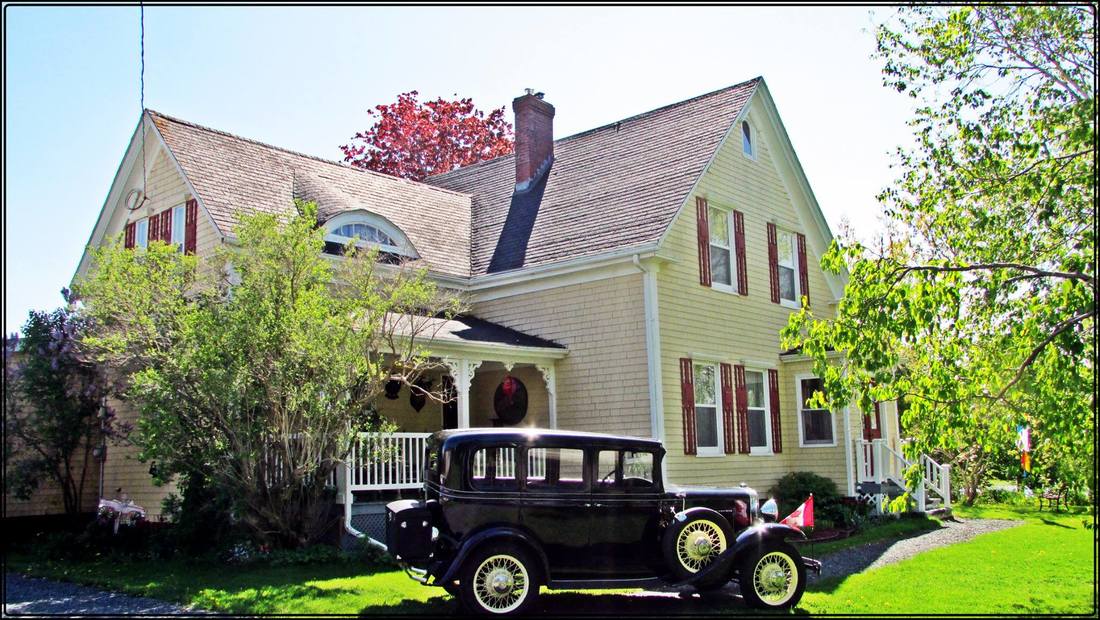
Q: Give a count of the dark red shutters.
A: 12